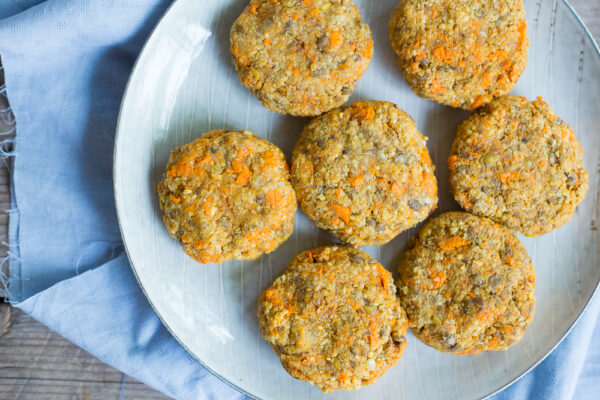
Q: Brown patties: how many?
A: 7